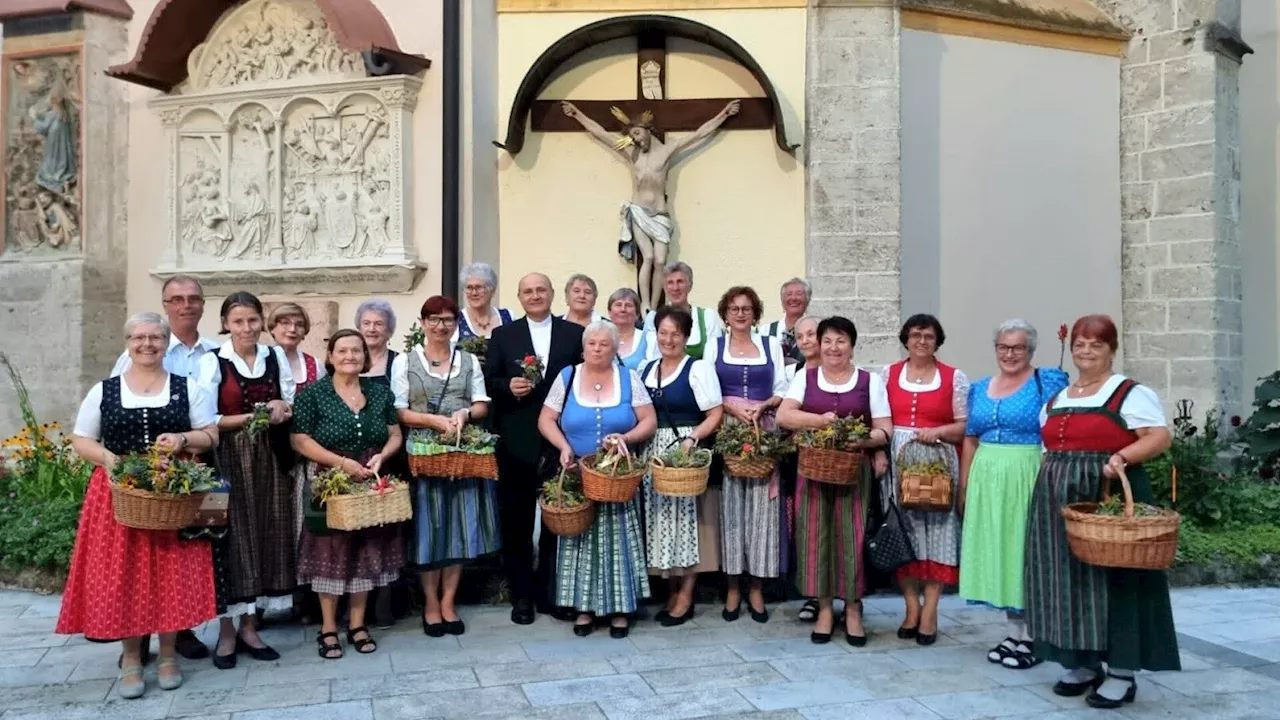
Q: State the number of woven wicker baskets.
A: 10